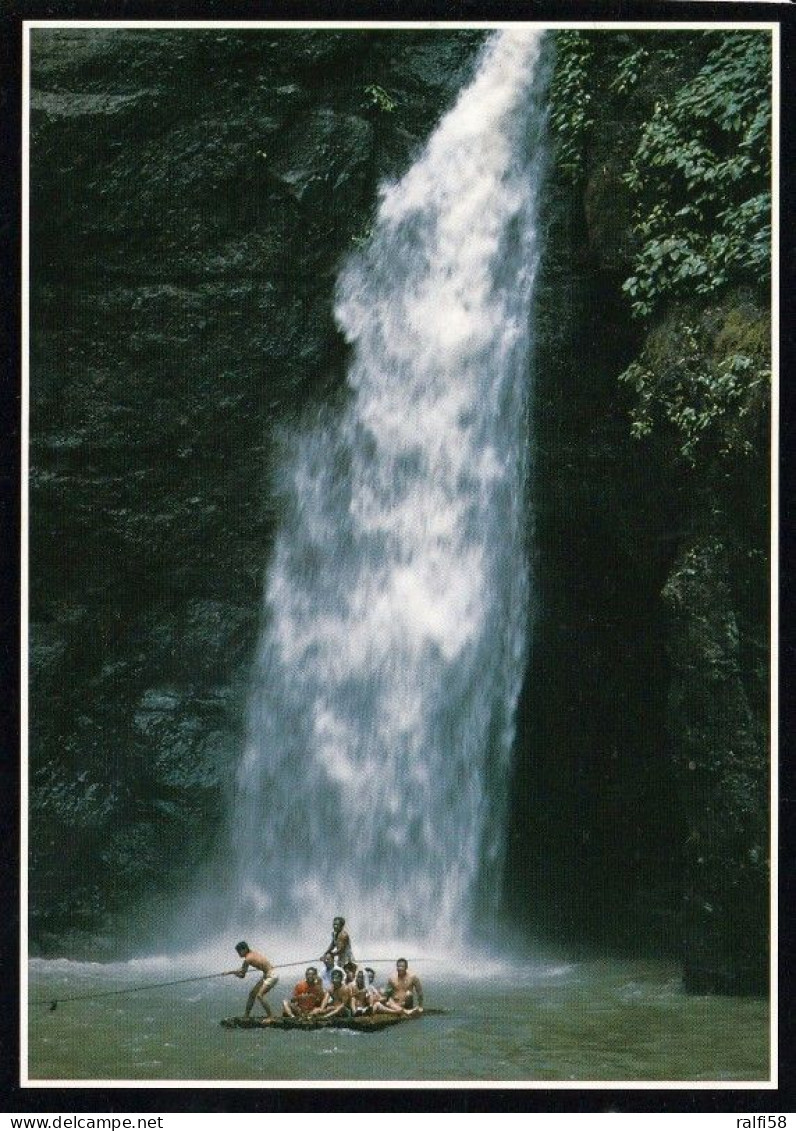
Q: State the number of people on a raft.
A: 9